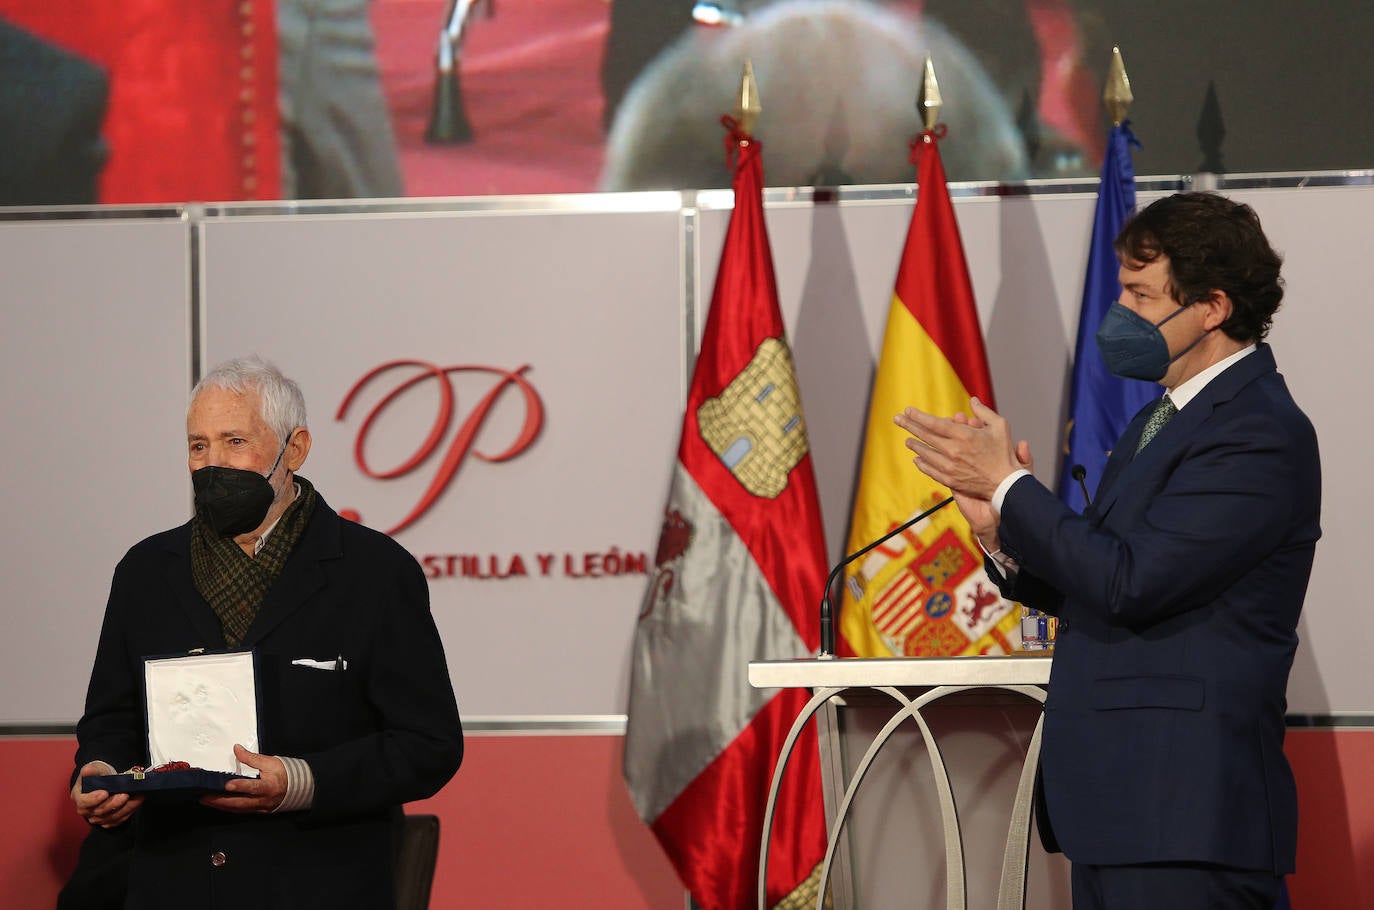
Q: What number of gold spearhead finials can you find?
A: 3